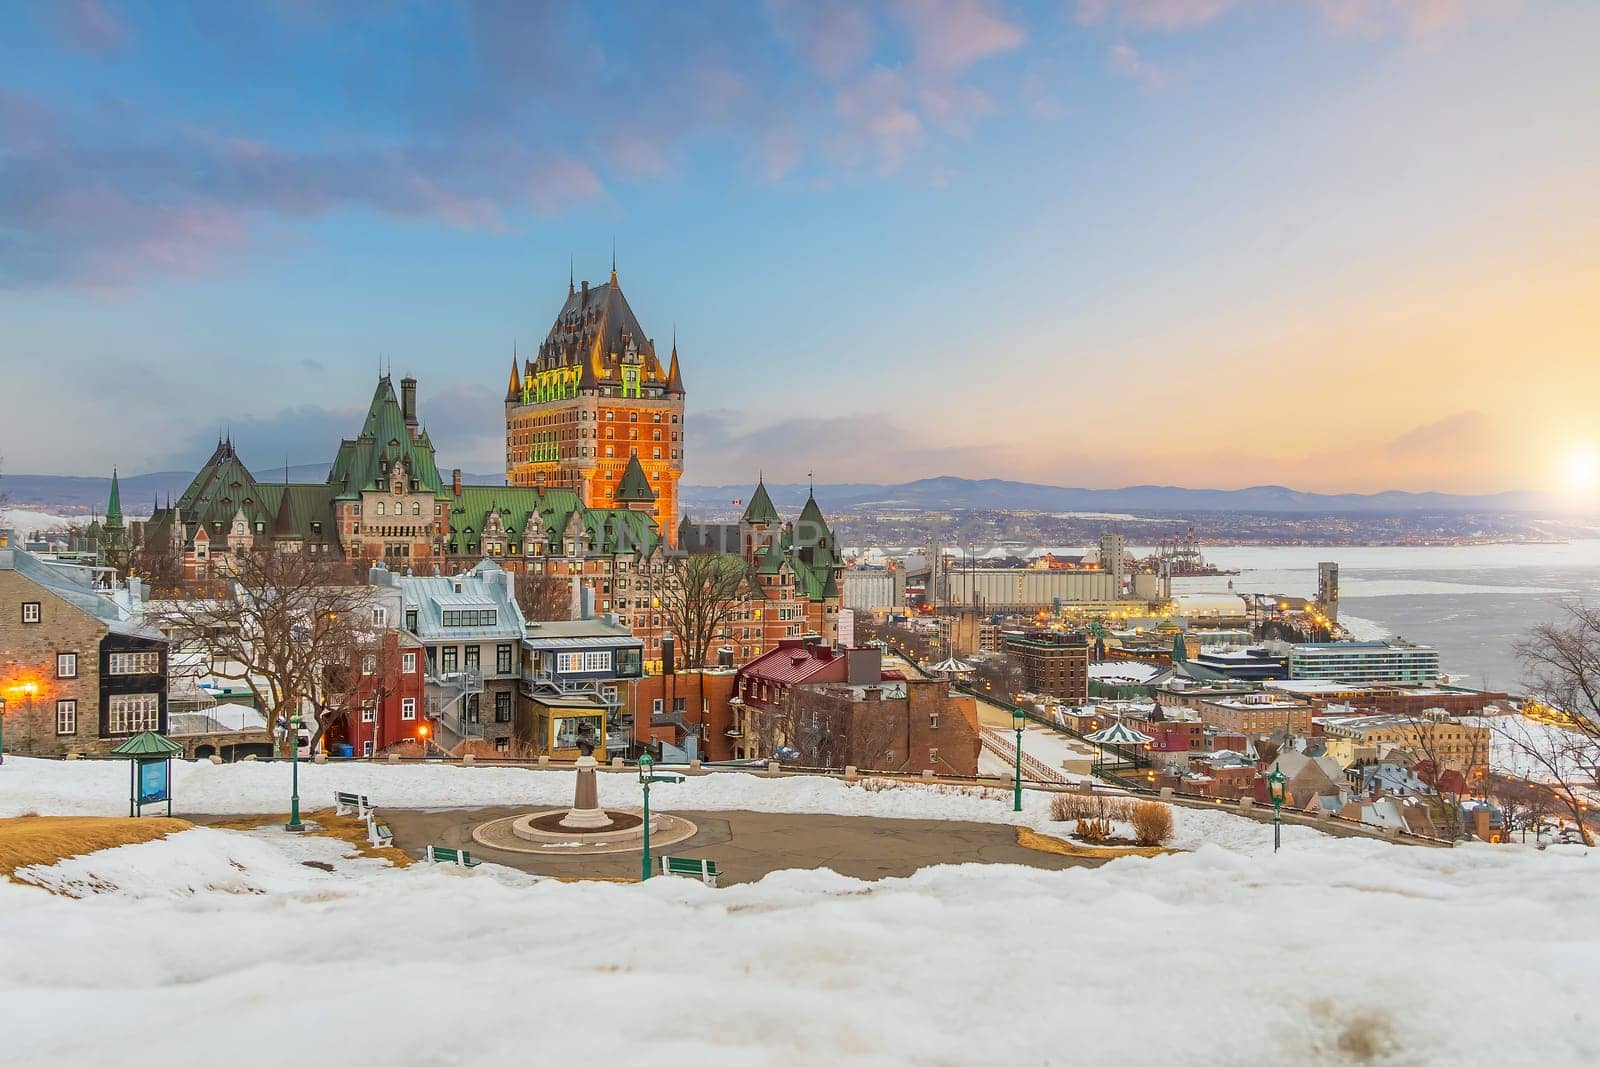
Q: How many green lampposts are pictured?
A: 5